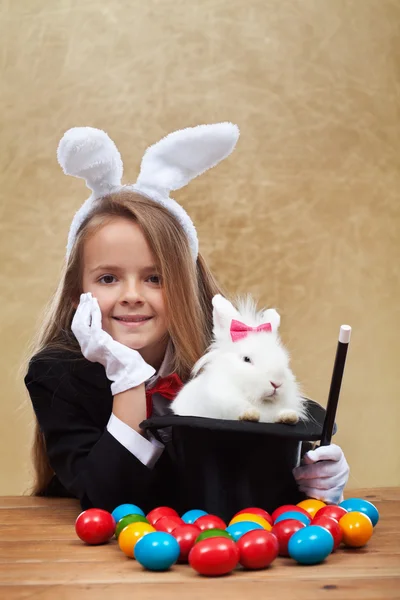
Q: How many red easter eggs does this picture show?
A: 12